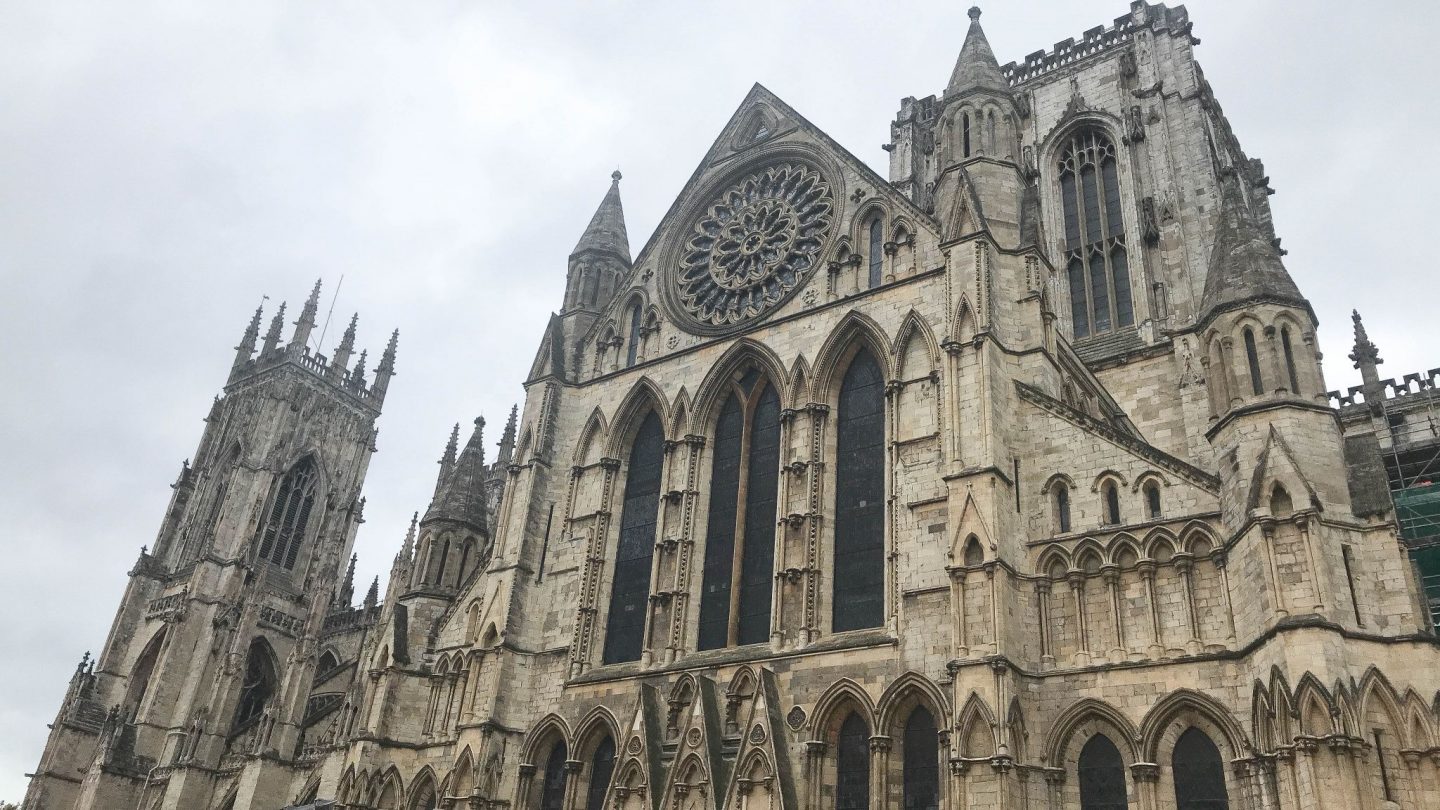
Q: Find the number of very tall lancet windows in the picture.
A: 3